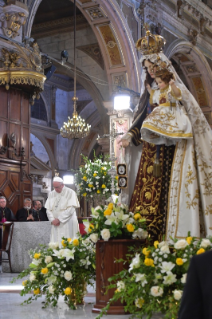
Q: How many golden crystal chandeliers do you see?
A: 1